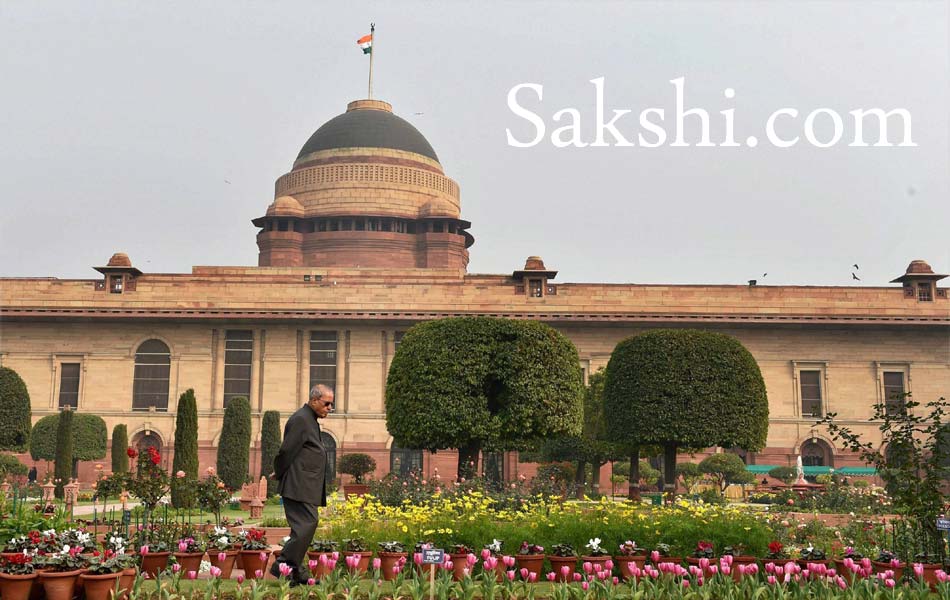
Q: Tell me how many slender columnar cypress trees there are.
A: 5